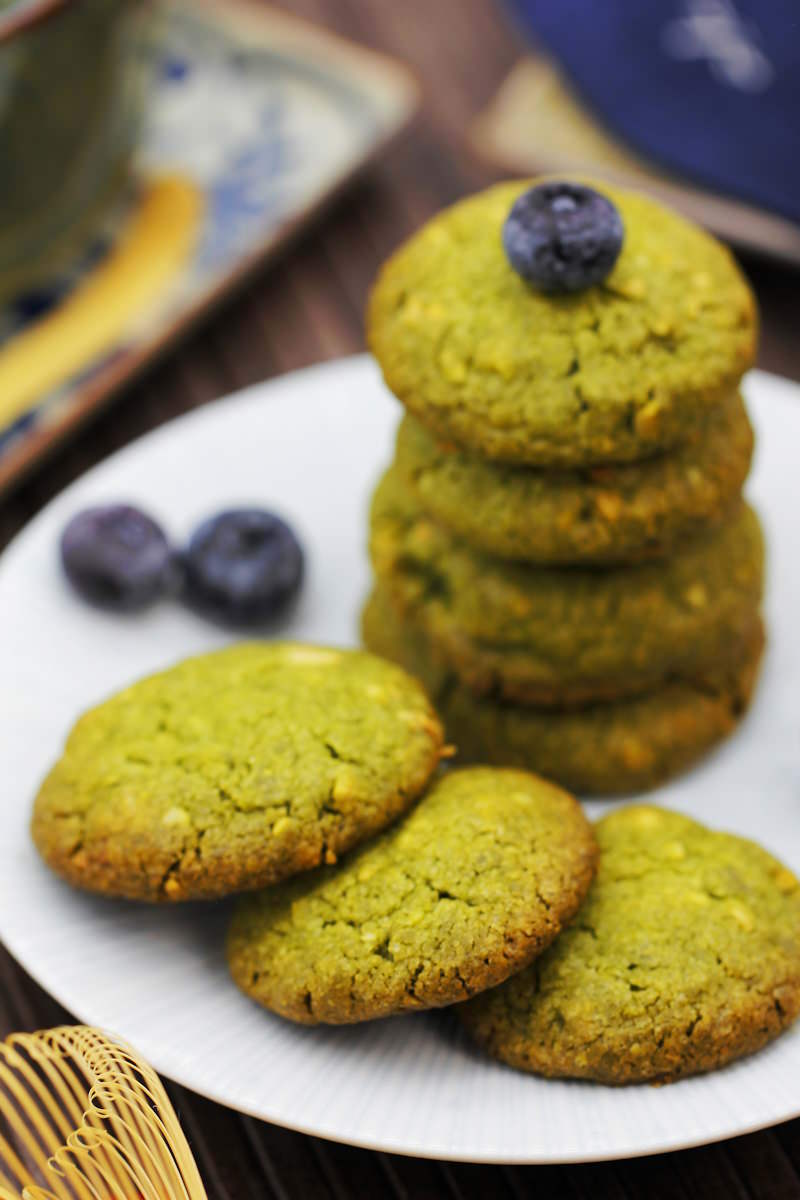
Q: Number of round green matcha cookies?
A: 7